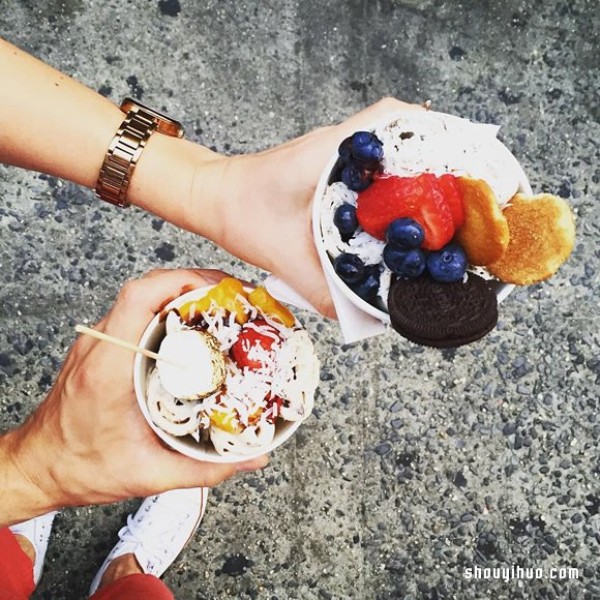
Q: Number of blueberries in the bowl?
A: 9